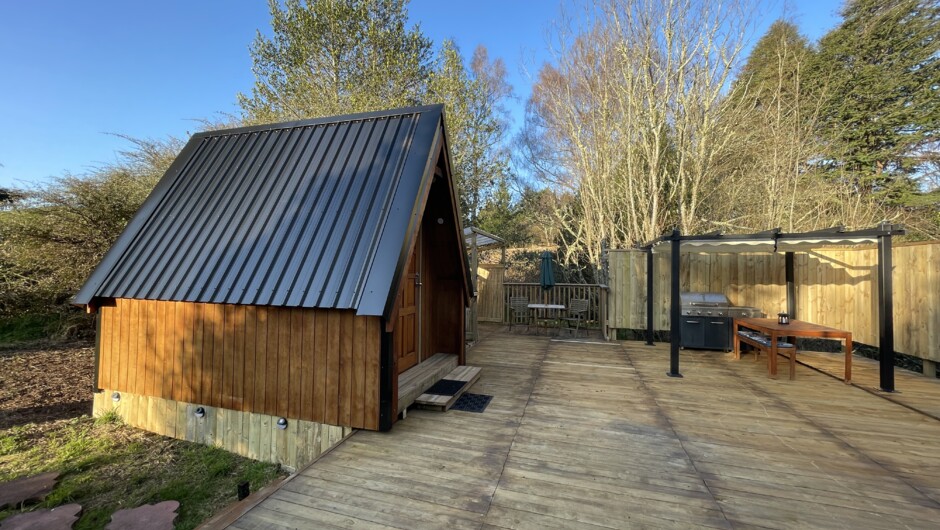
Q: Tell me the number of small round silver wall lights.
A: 3